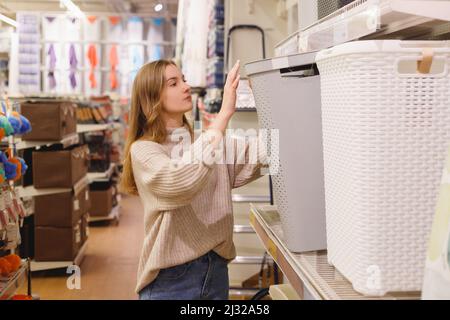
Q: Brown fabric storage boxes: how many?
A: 5